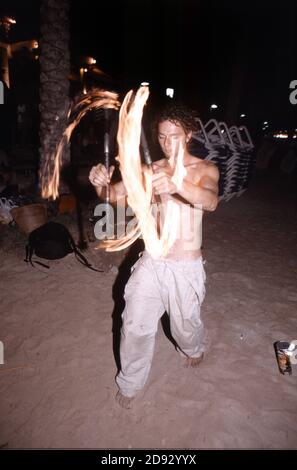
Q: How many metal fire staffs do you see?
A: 2